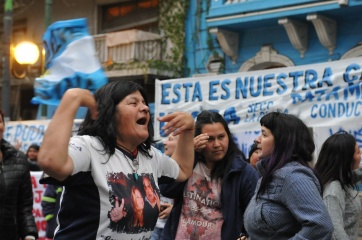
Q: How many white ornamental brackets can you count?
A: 3